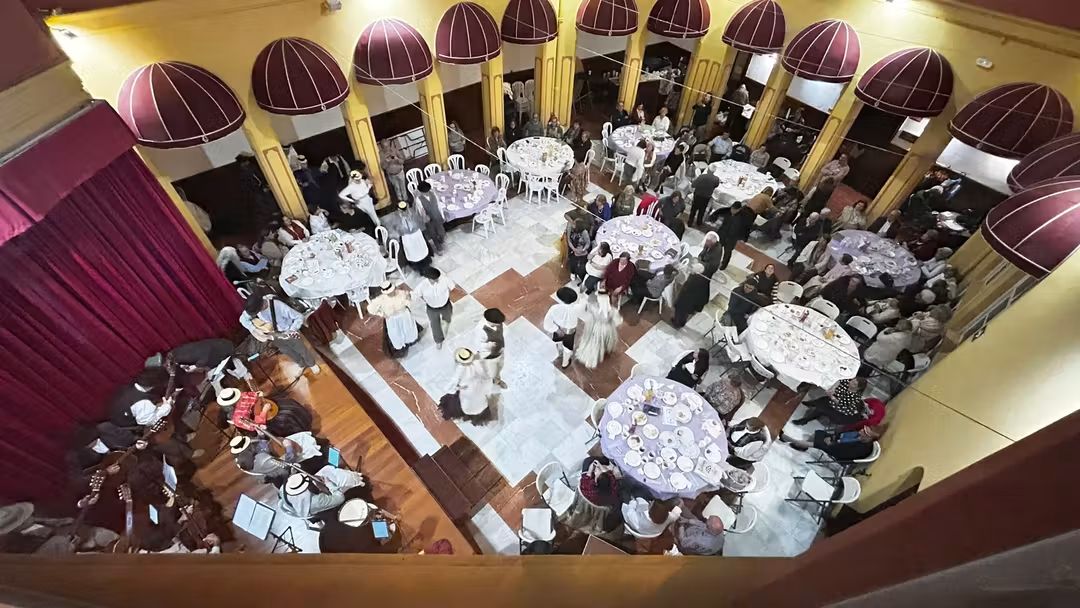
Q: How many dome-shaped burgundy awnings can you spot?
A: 13